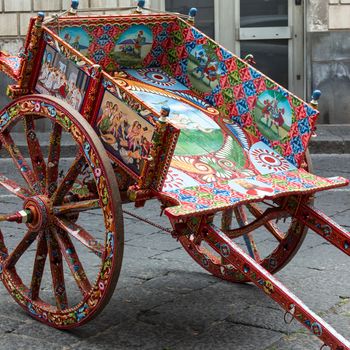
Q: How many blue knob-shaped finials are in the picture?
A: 6